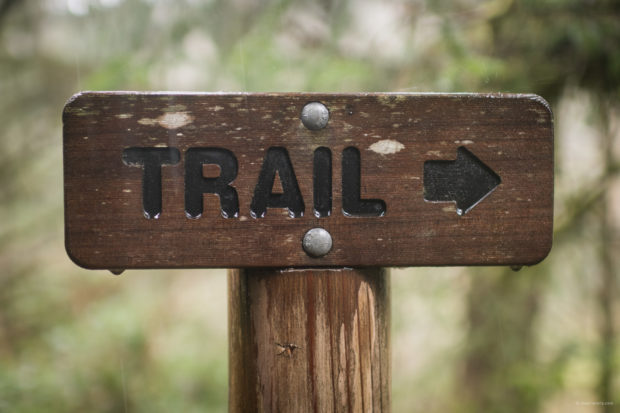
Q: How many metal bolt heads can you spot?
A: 2